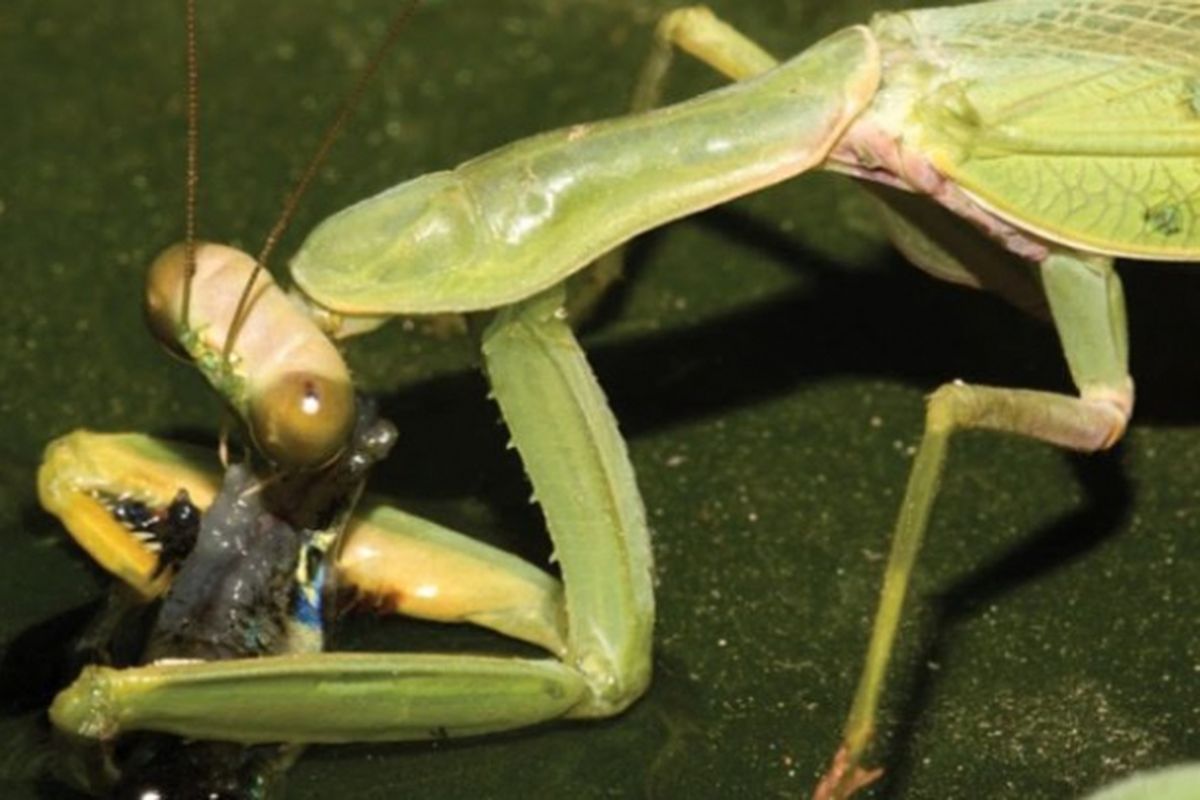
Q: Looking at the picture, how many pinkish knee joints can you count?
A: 1